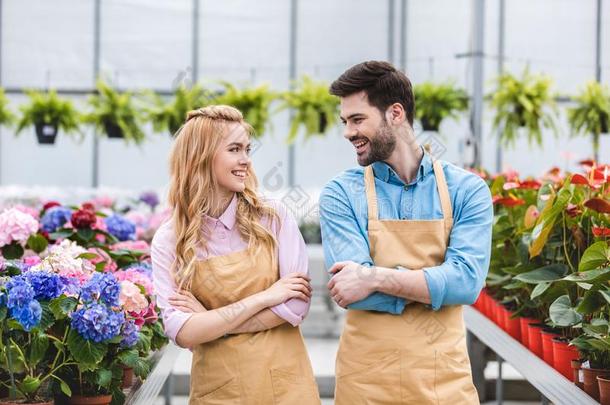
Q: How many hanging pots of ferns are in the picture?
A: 9